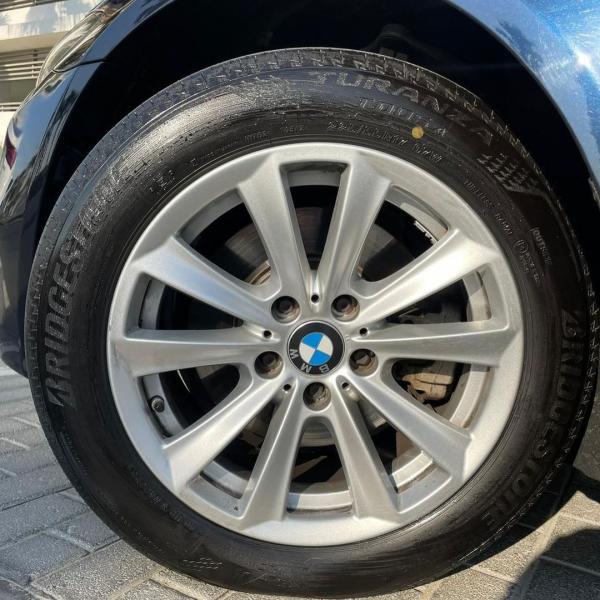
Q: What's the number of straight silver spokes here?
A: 10